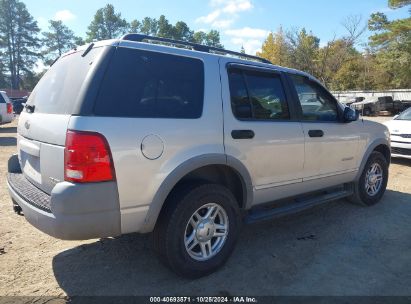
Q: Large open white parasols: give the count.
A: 0